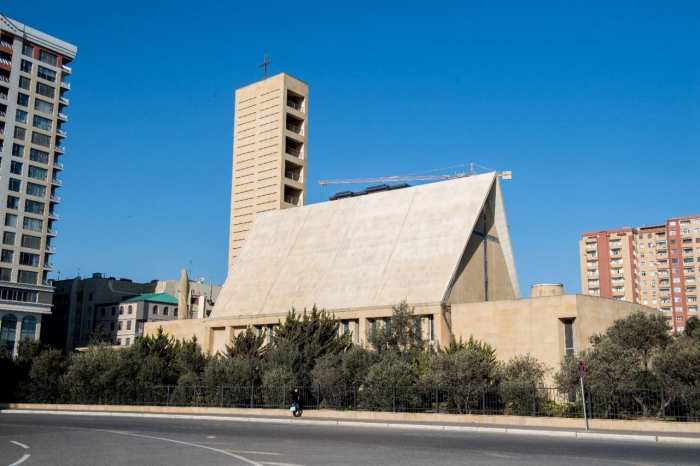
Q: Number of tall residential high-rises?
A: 2